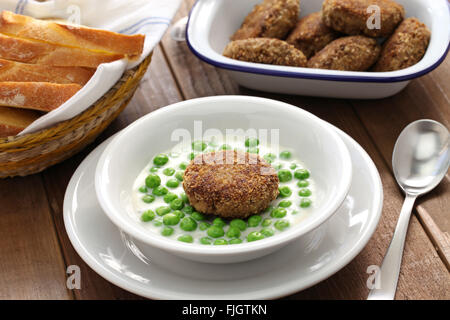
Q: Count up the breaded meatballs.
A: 7